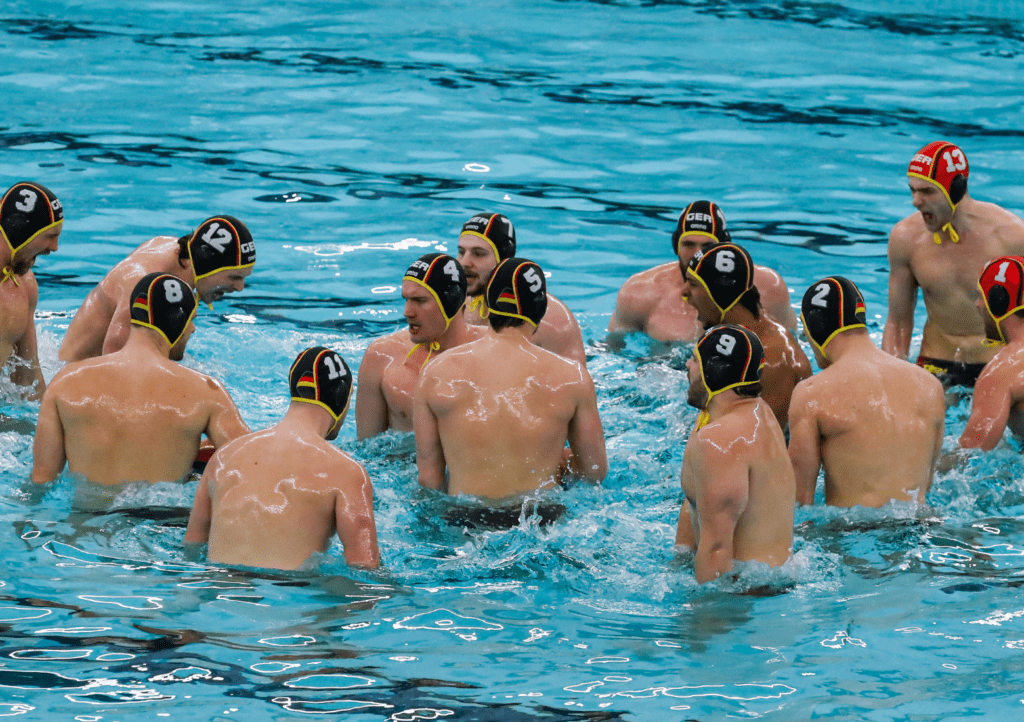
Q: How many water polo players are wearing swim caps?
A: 13